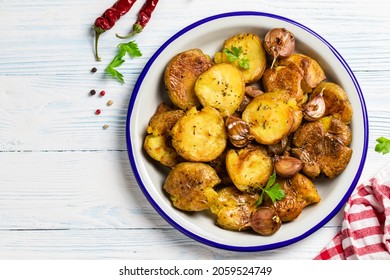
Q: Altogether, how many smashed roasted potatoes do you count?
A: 13